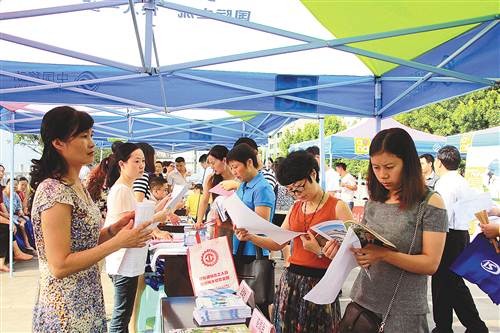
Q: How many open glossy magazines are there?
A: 1